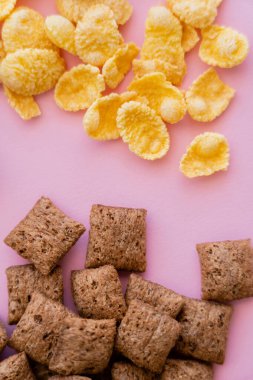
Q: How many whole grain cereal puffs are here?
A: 15